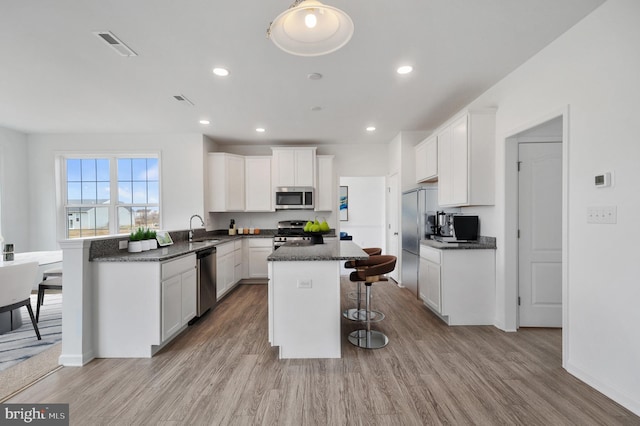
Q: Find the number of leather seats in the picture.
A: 2